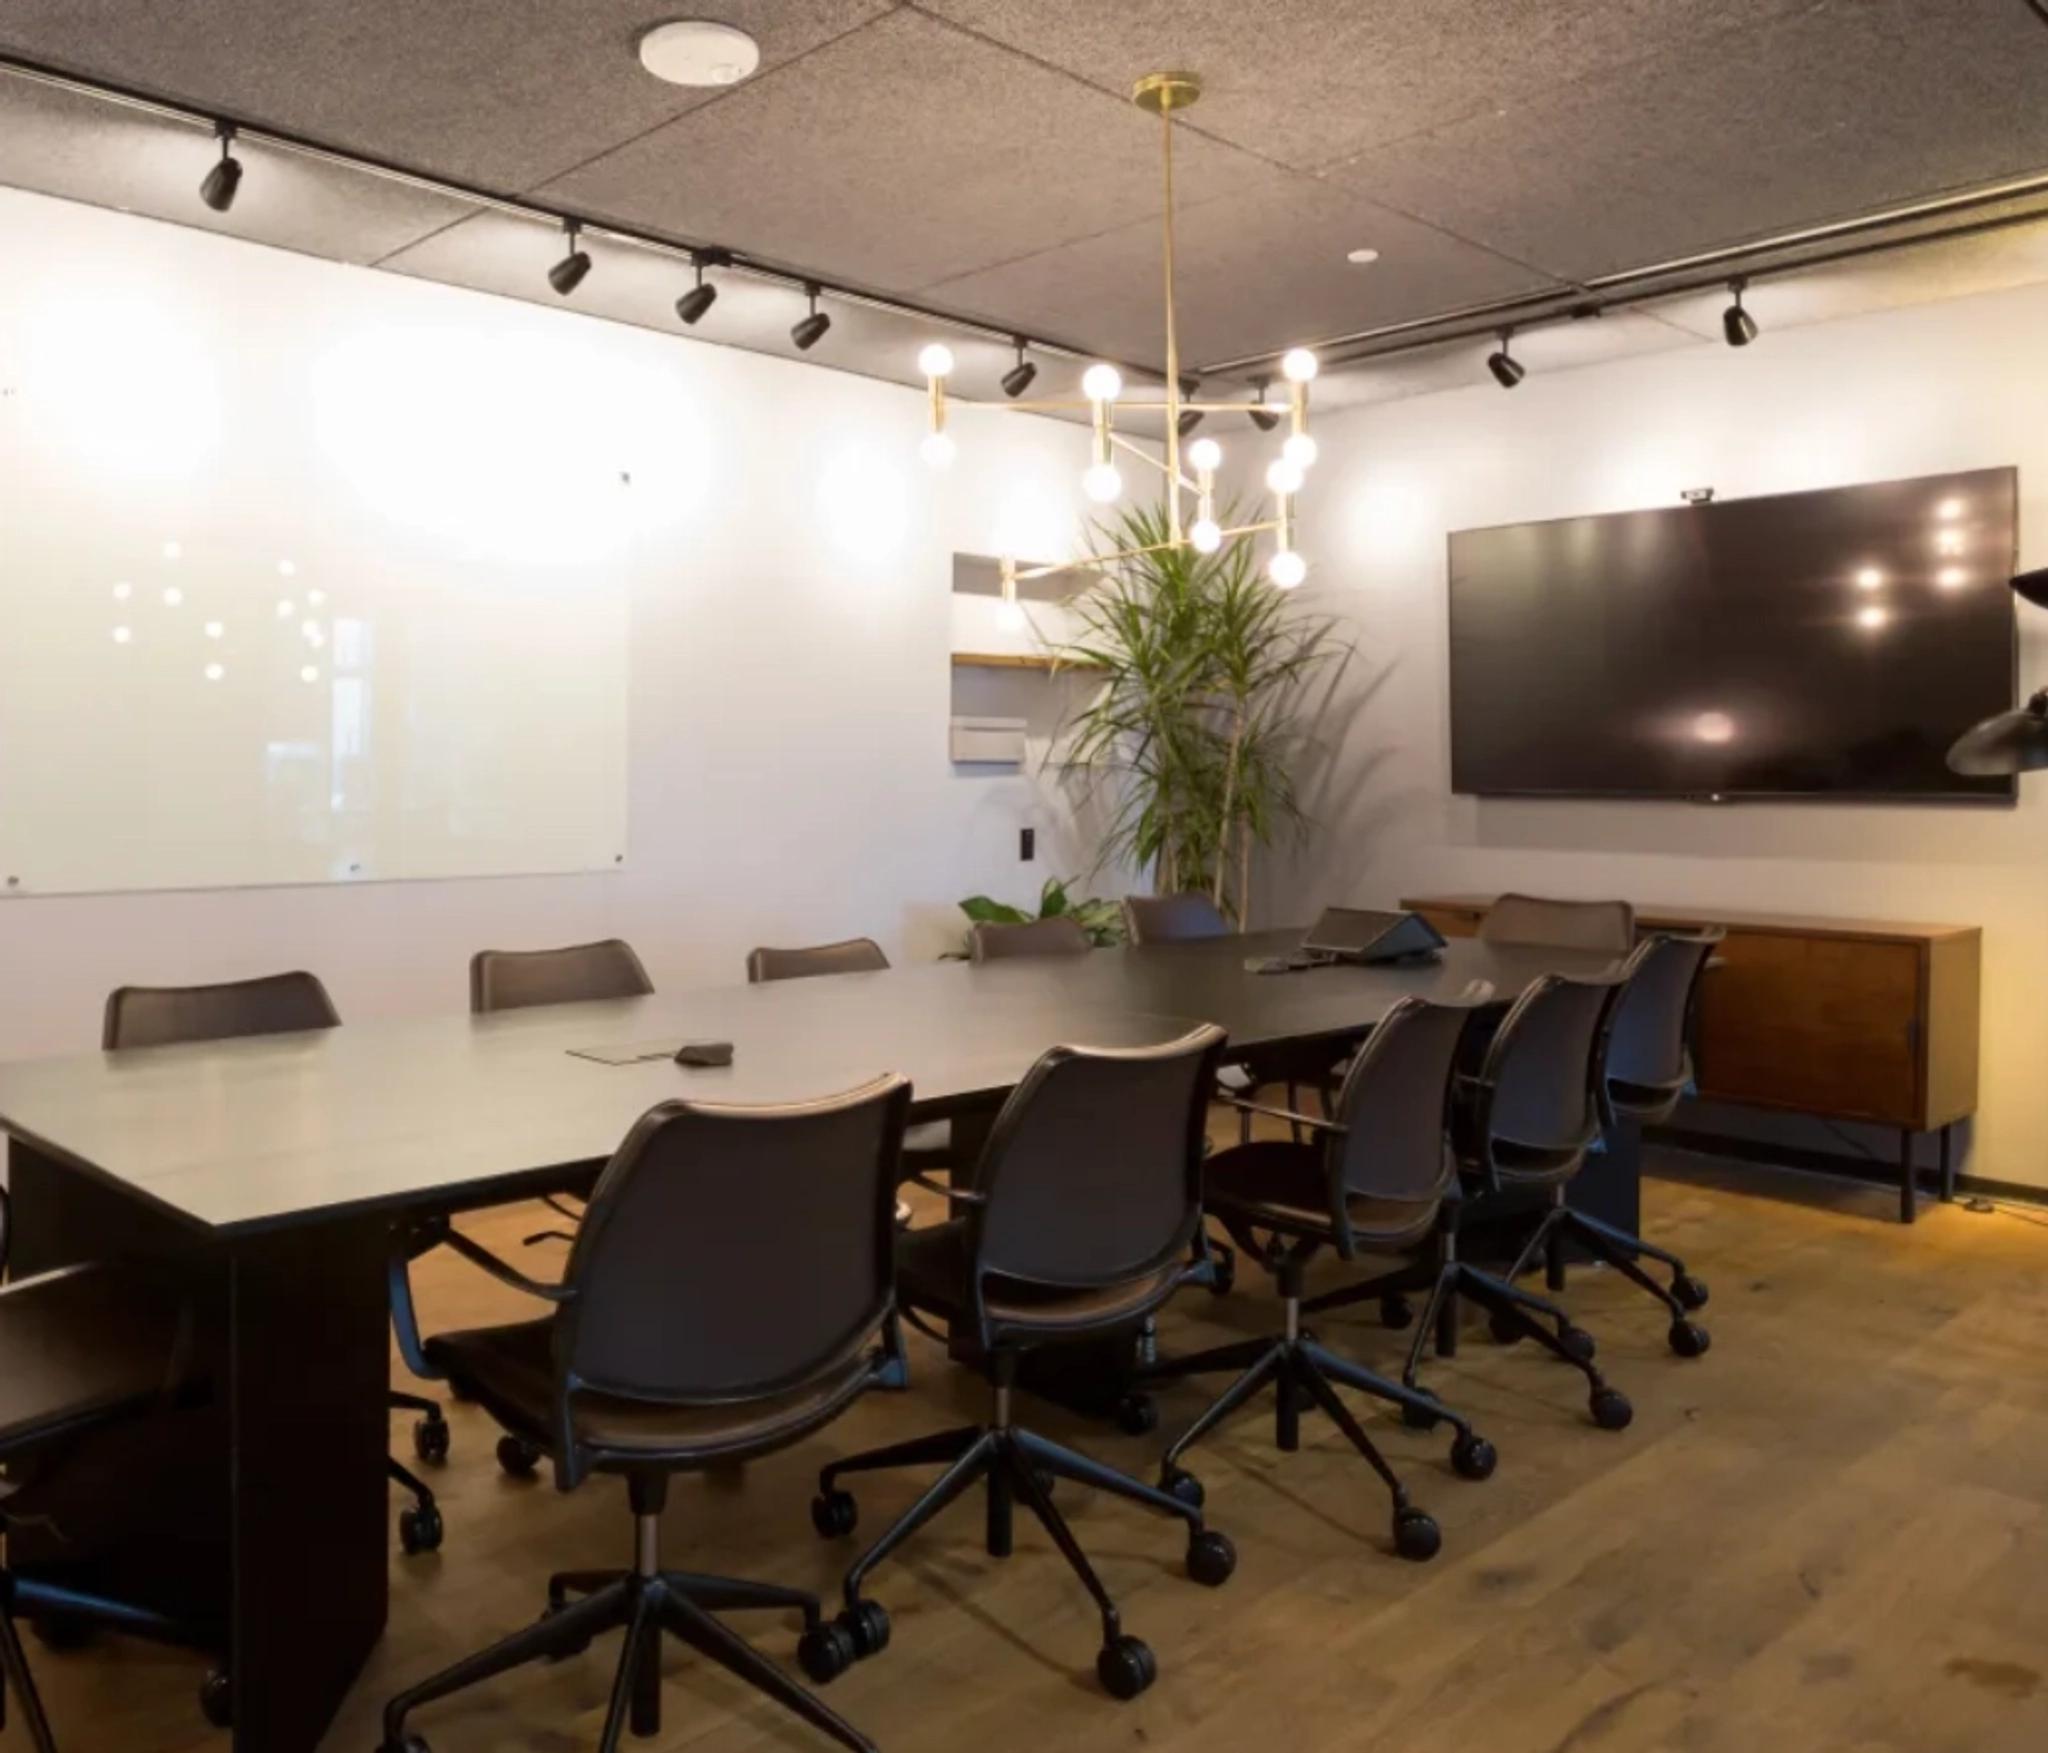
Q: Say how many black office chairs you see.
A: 12